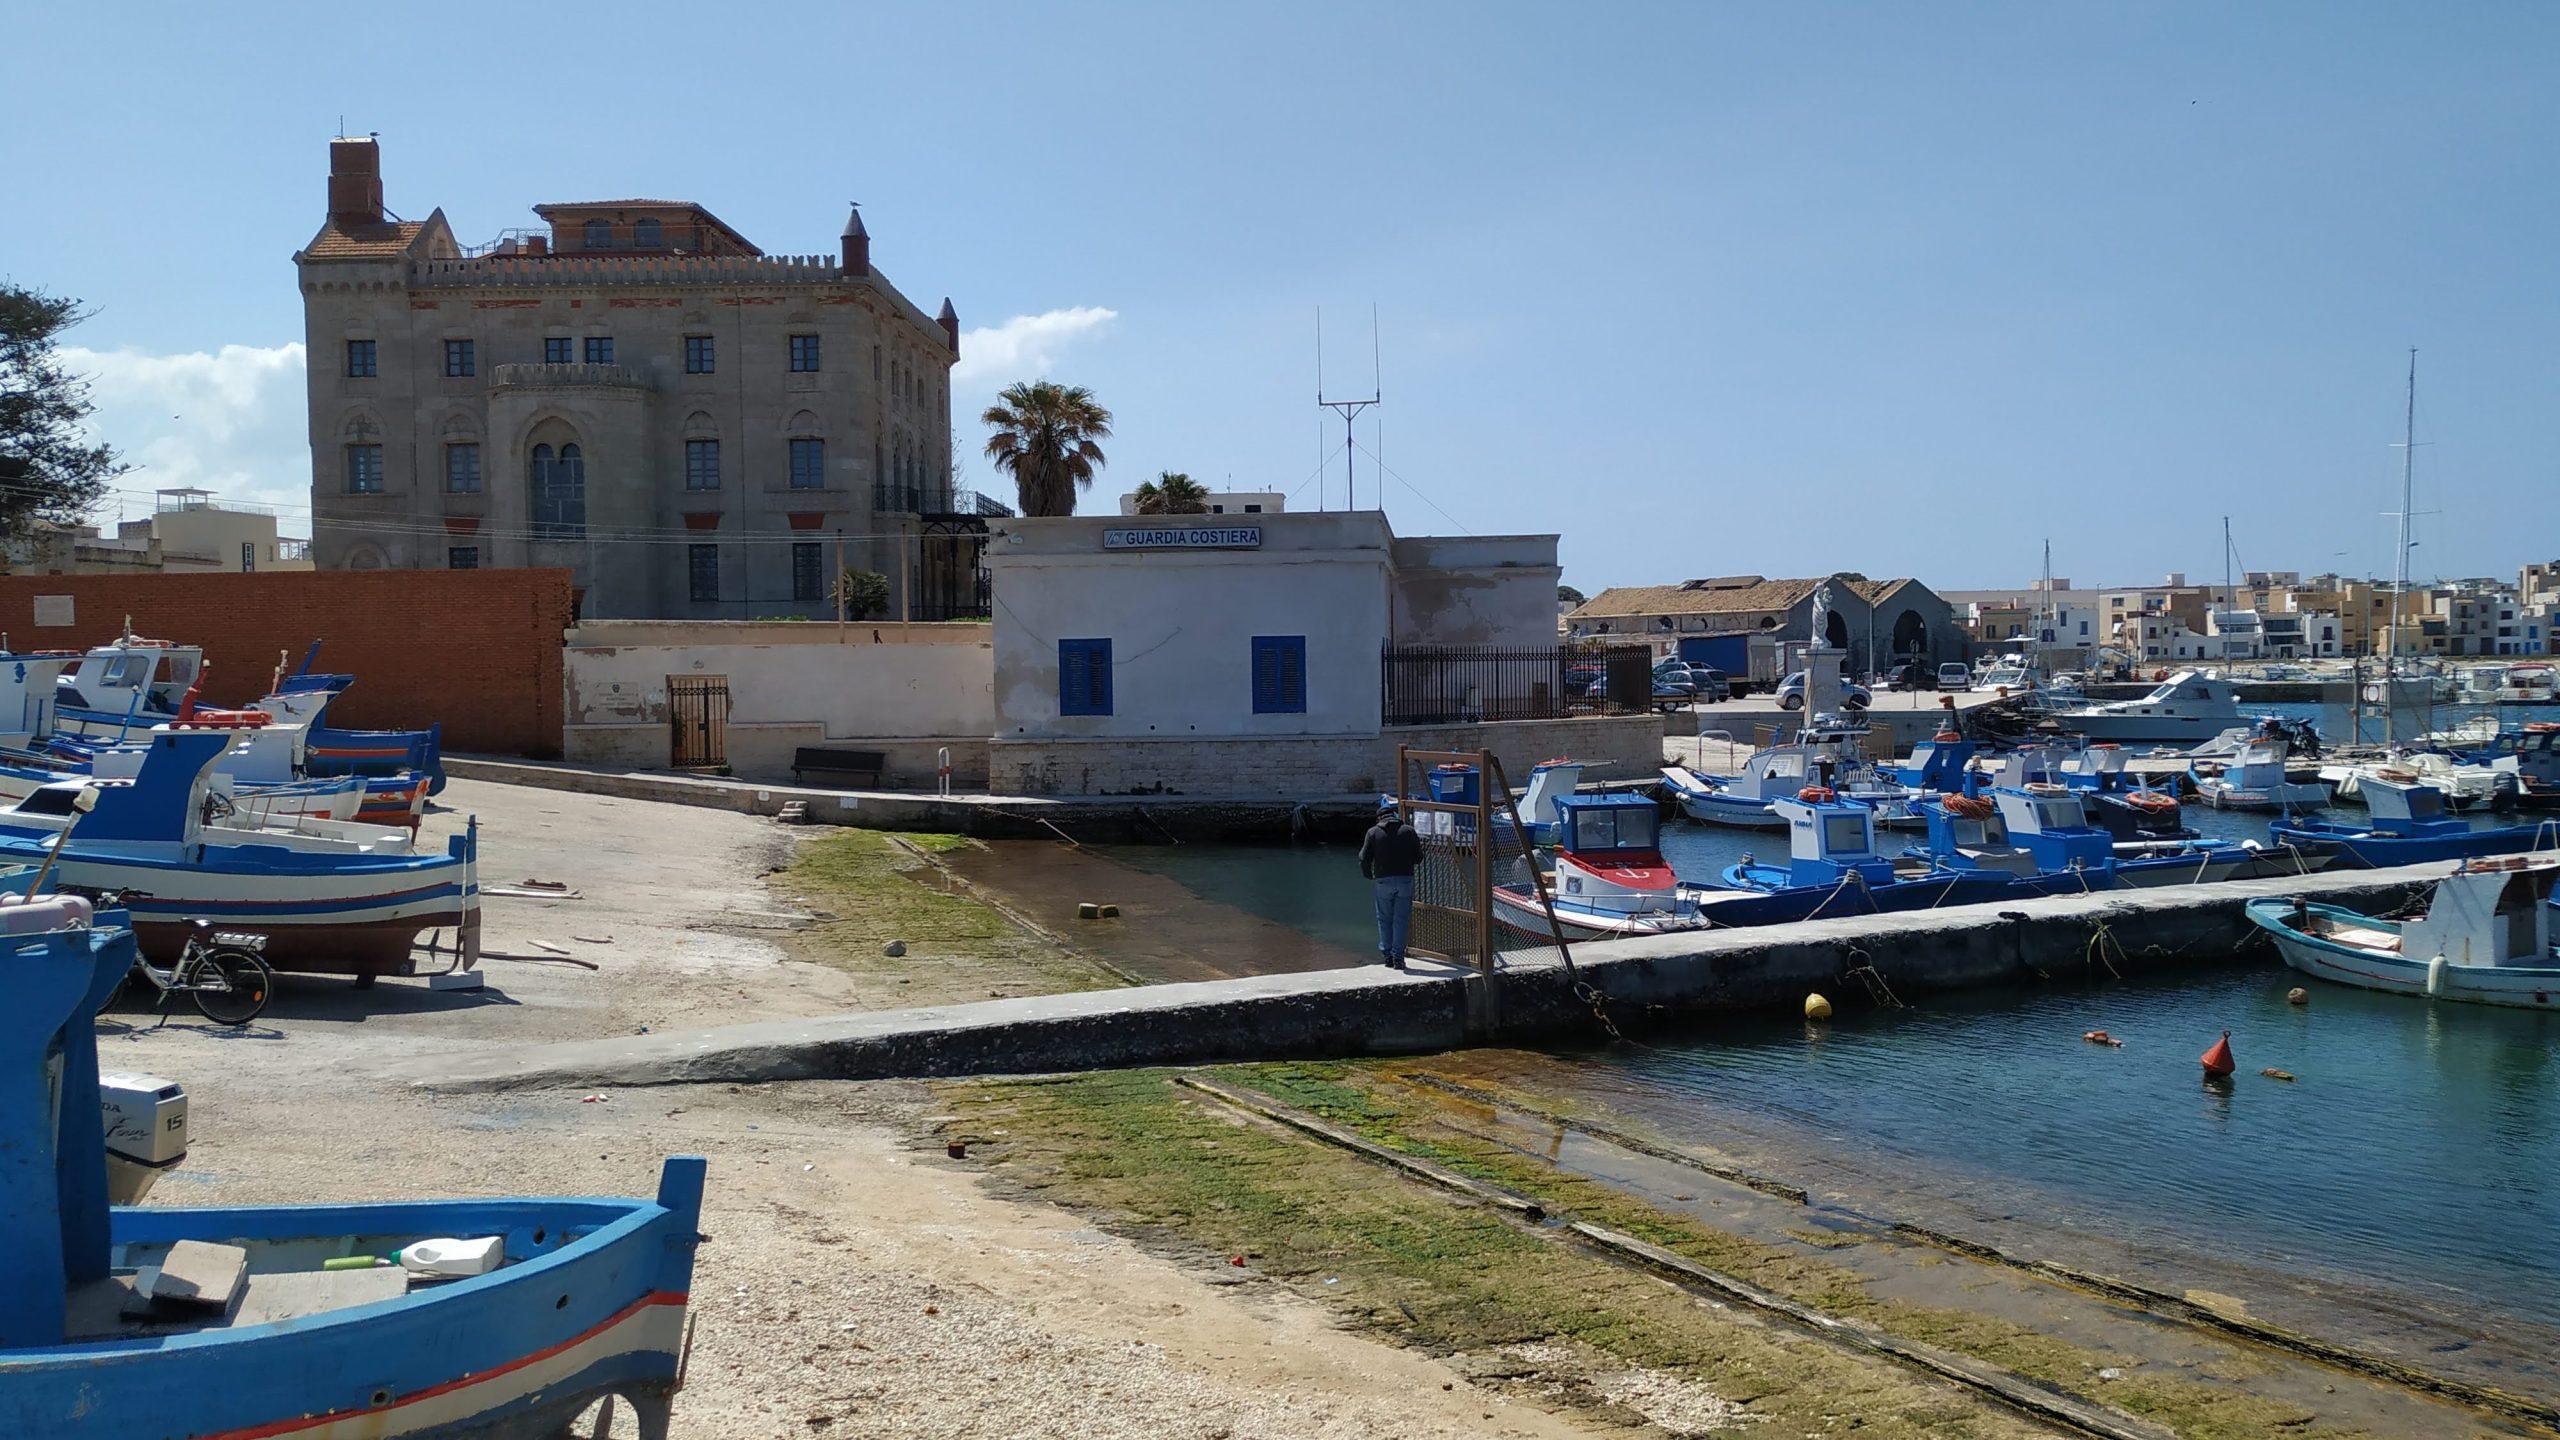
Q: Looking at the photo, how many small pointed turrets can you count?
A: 2